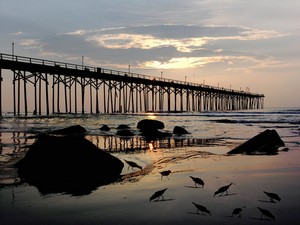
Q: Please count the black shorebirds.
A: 9